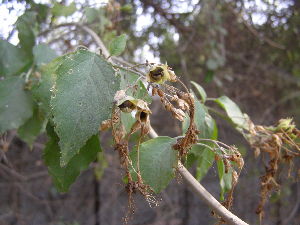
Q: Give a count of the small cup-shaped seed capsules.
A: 3